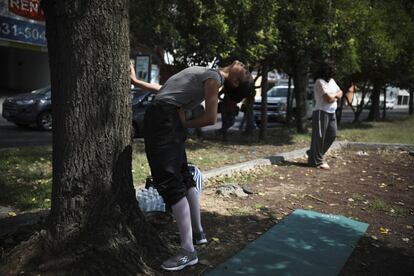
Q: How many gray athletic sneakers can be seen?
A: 2